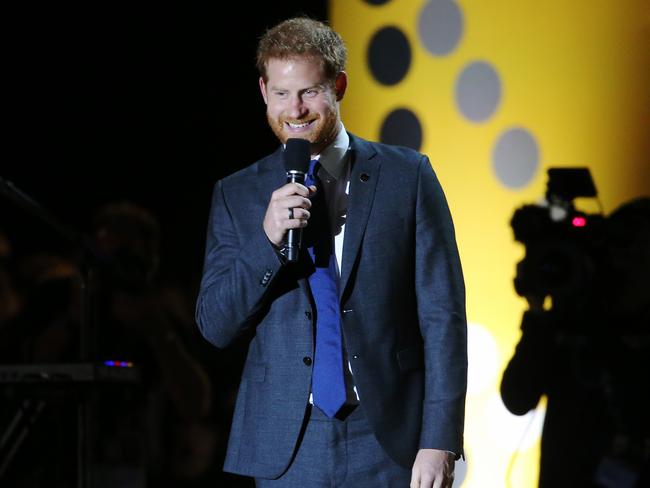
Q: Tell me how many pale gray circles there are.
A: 3